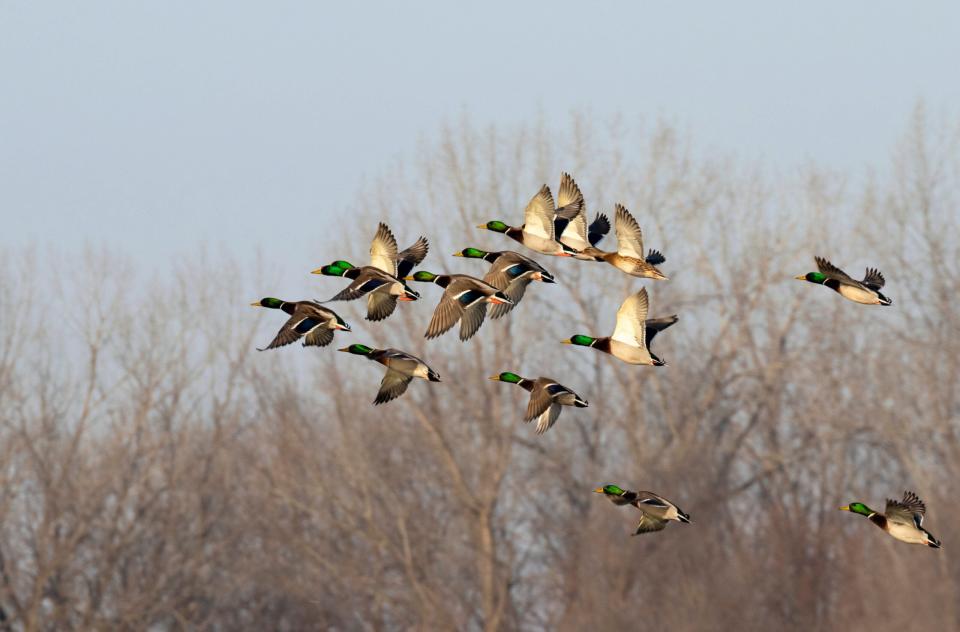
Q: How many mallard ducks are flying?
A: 14